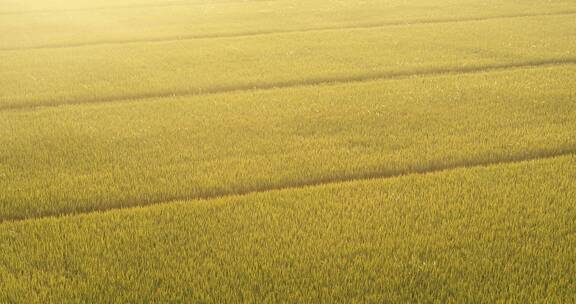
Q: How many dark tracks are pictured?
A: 3